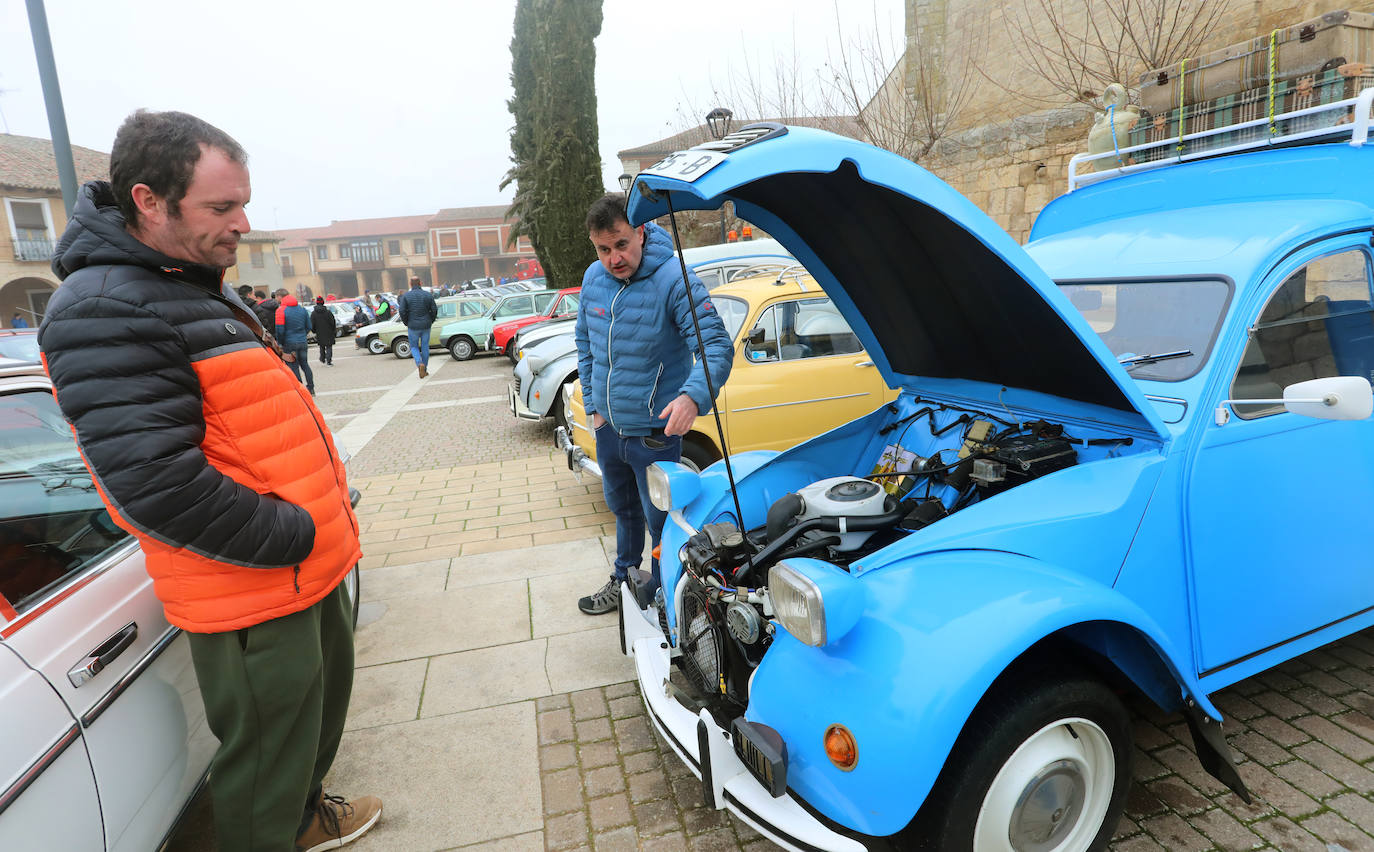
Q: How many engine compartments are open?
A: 1